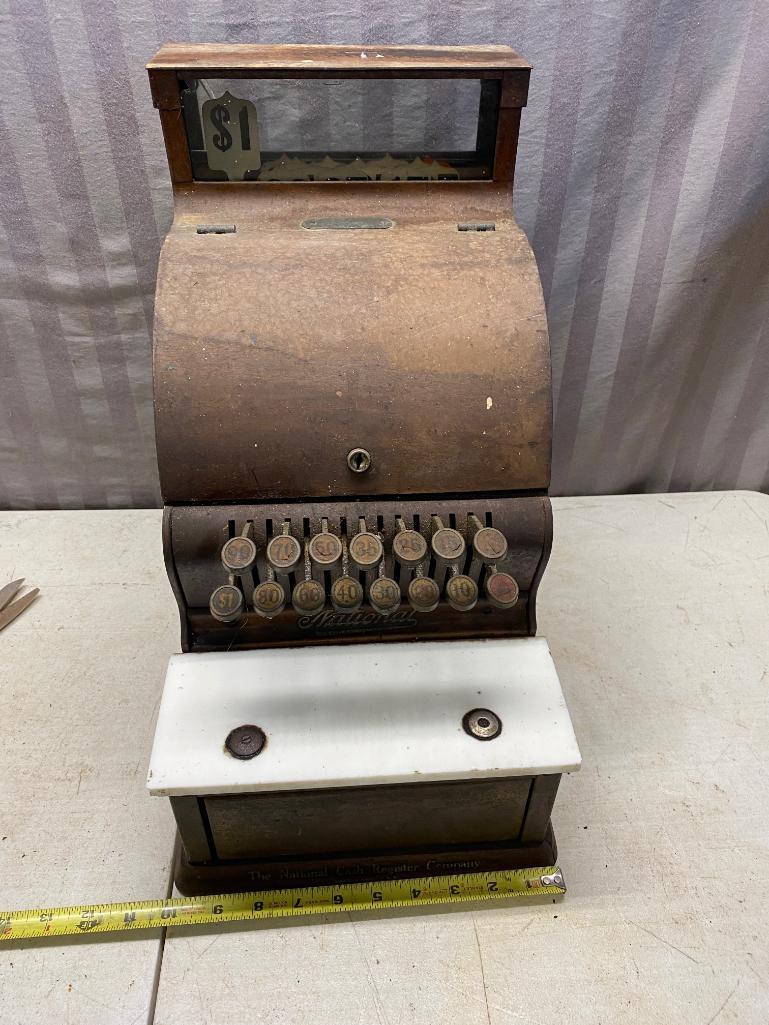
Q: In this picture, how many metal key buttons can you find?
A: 15